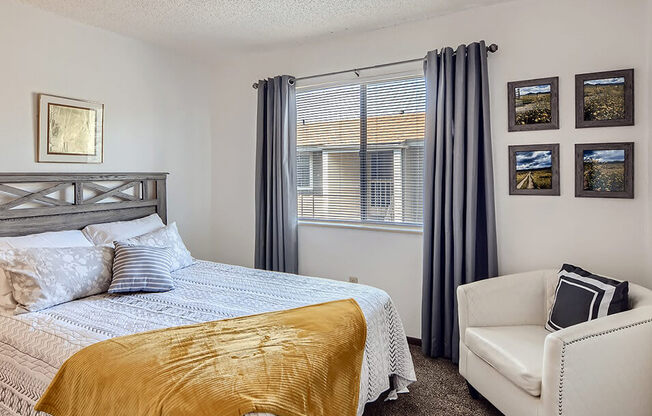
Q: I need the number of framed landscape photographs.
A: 4